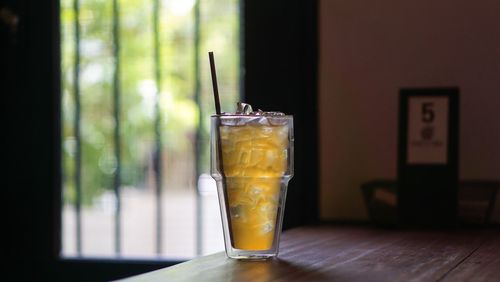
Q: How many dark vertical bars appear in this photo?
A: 4